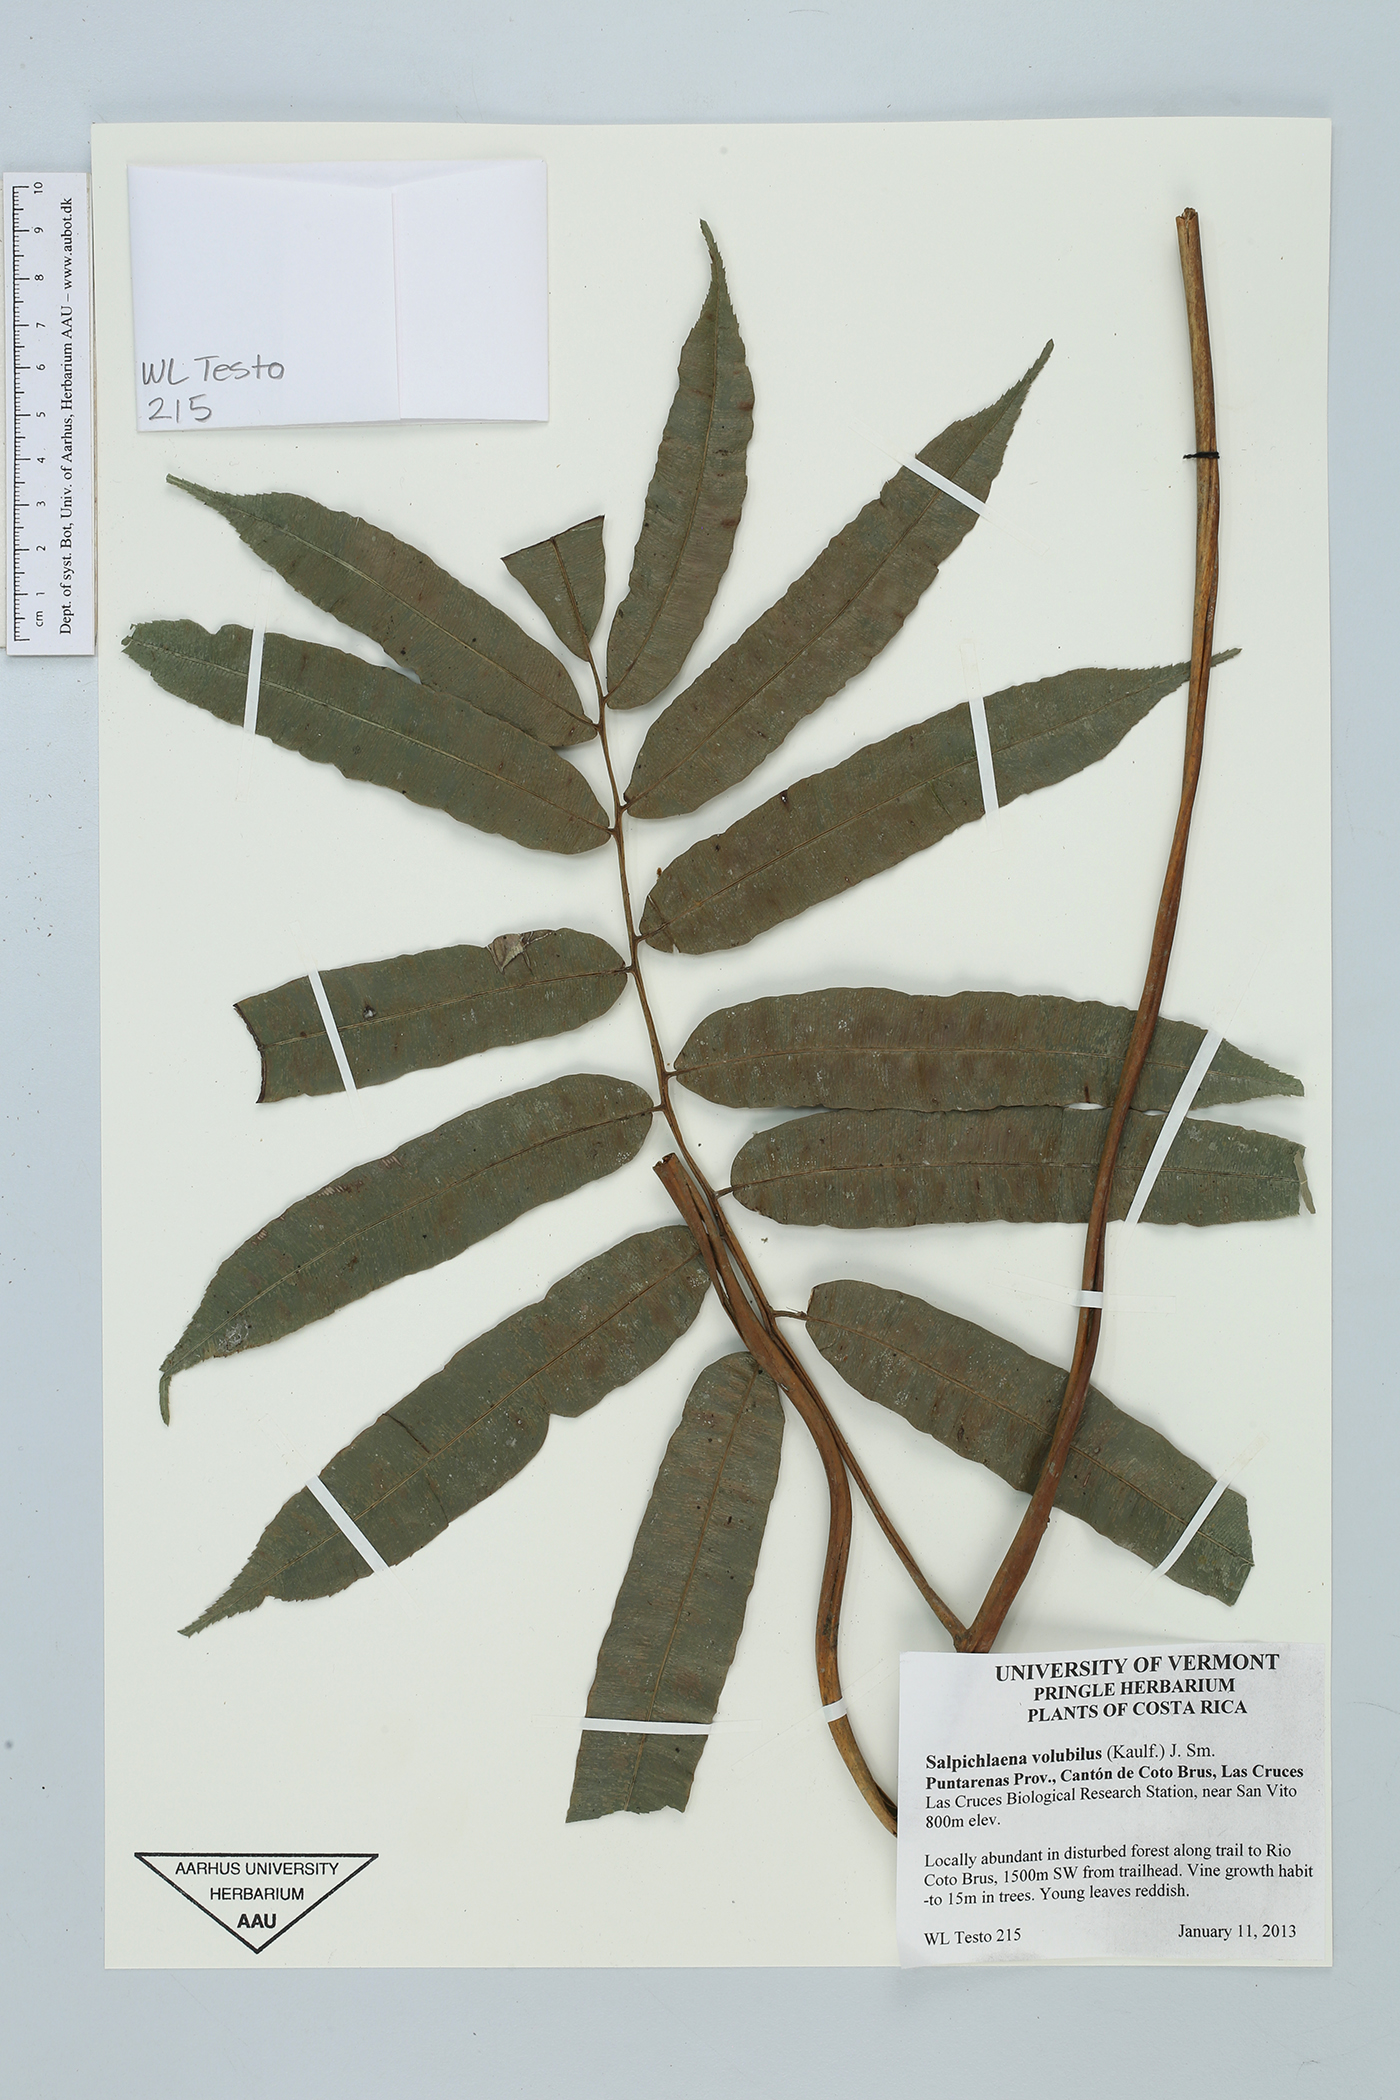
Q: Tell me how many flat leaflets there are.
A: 13